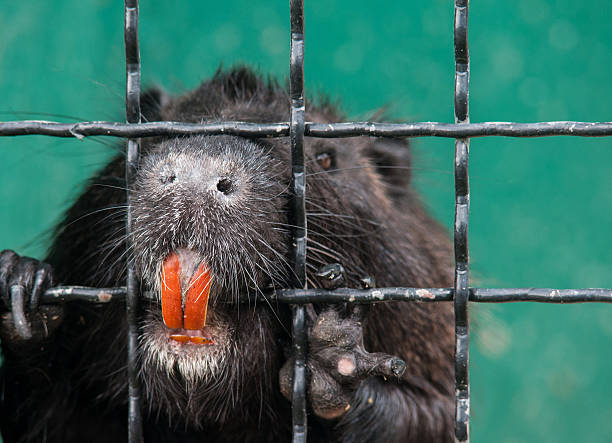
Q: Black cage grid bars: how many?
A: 5